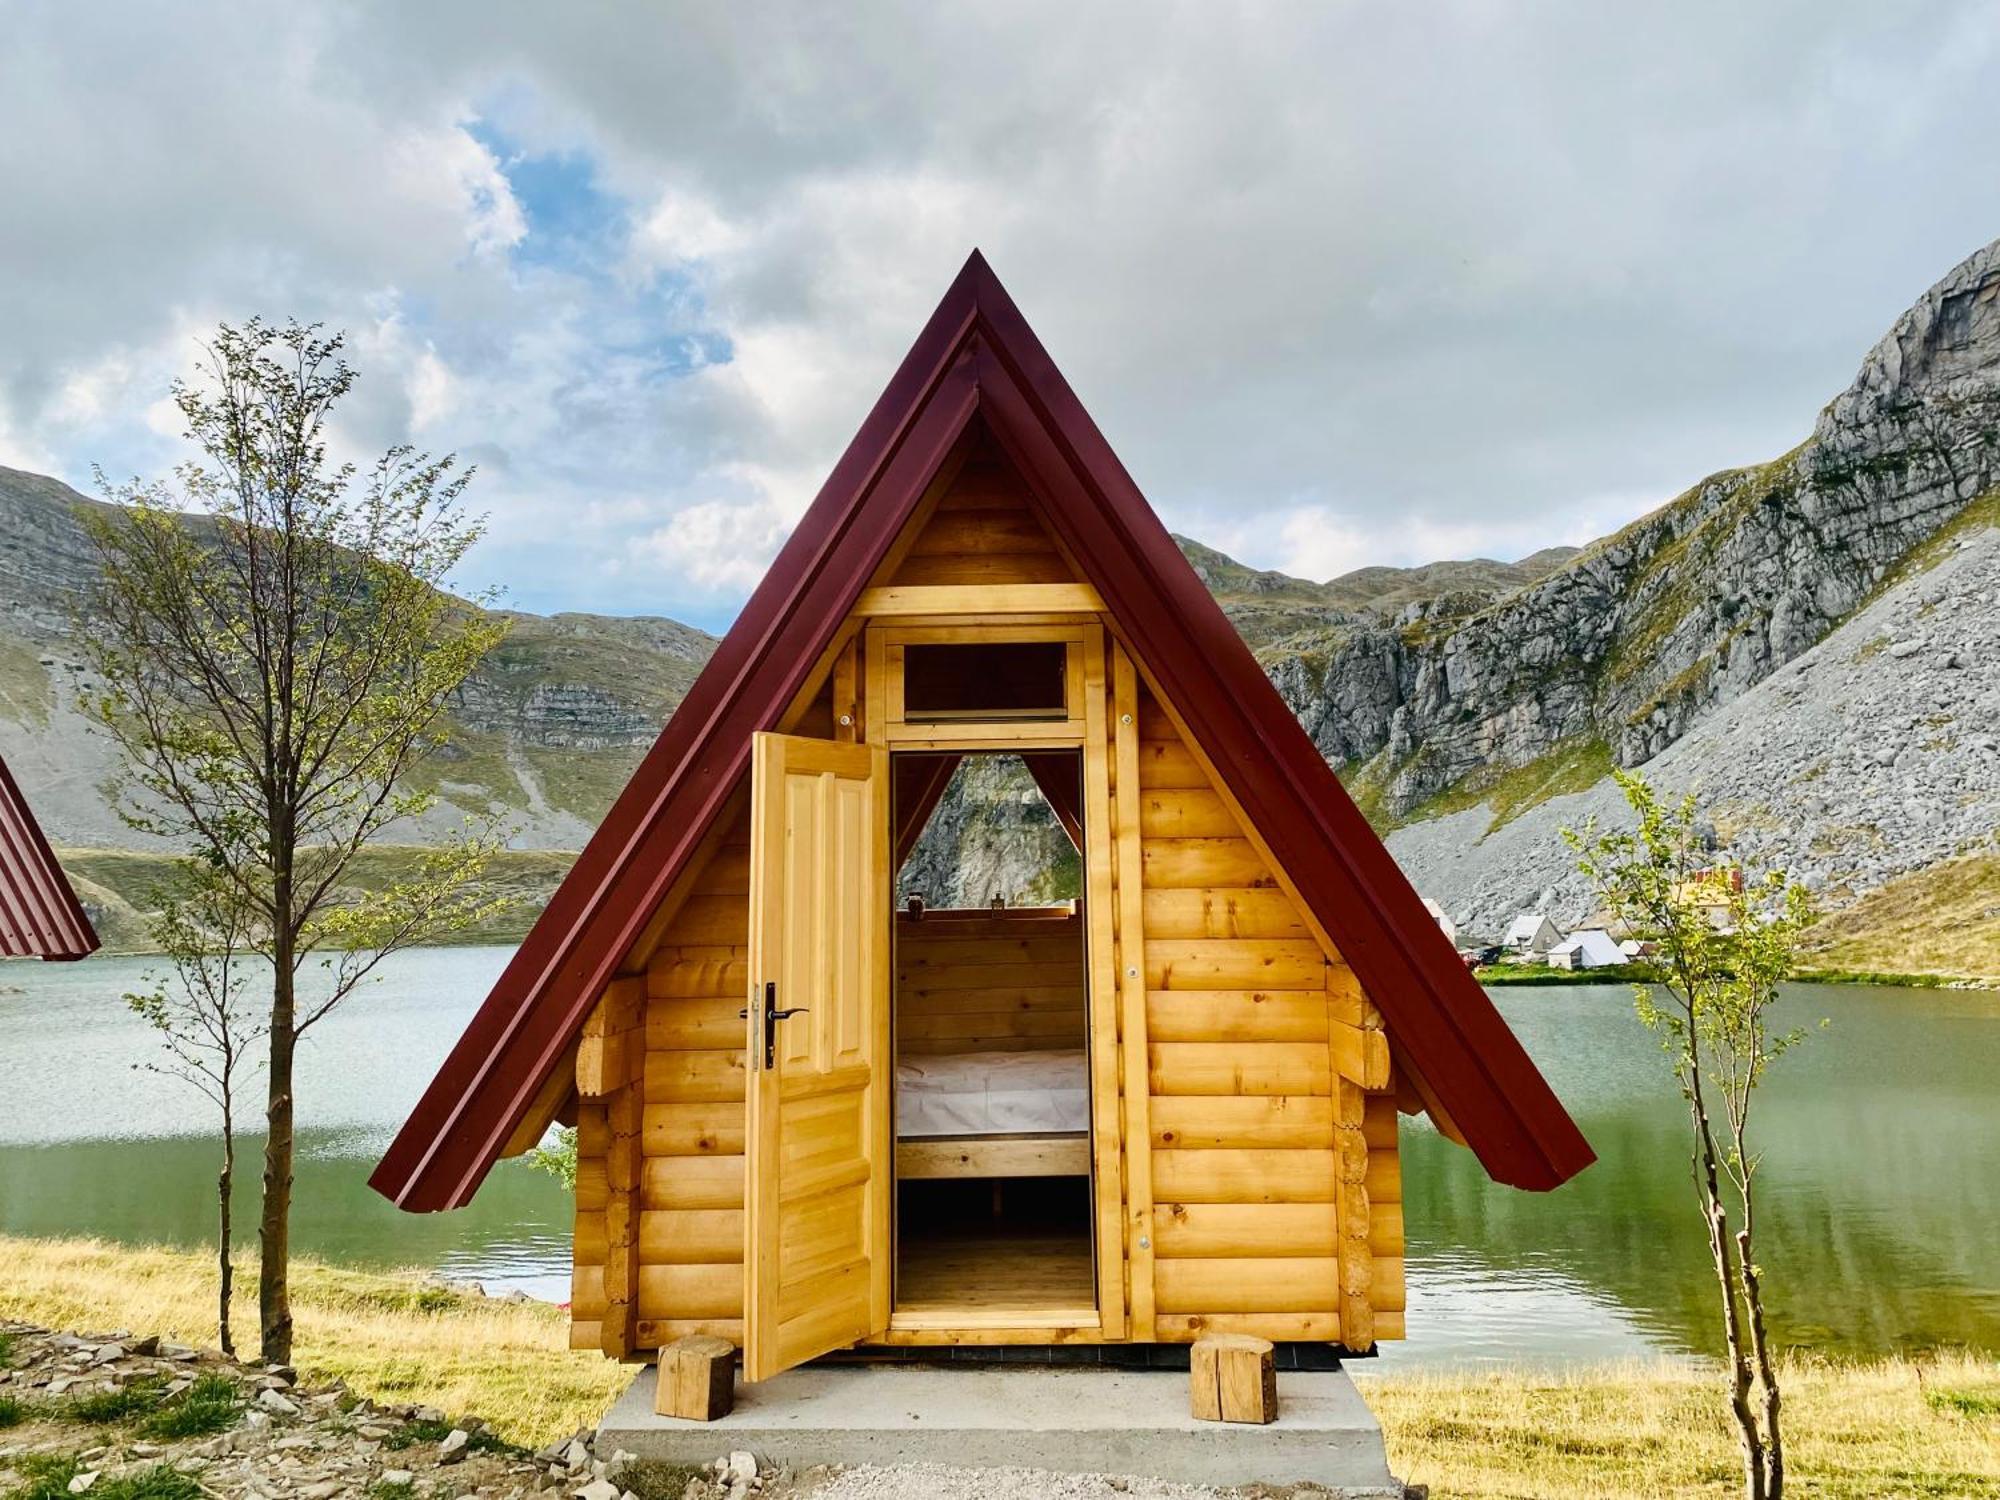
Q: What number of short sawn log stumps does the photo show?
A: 2